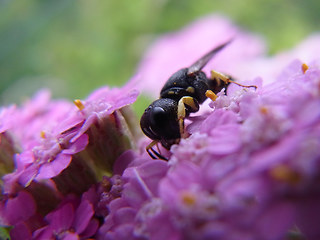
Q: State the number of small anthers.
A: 7